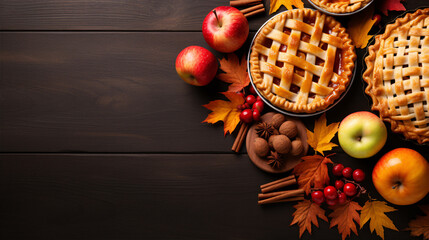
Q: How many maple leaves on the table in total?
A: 11